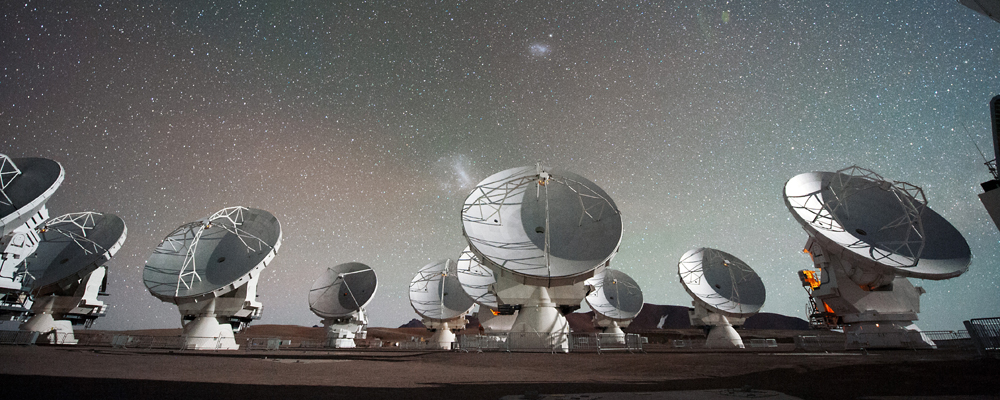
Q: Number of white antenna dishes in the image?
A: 10